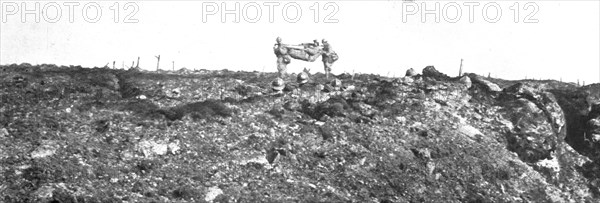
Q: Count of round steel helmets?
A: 3